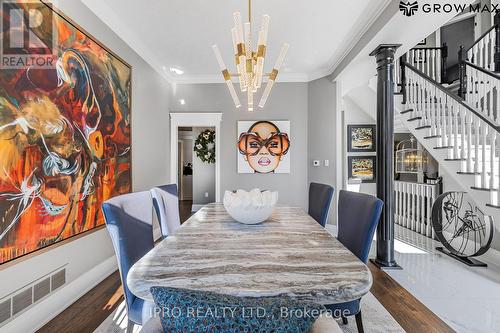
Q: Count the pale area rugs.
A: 1